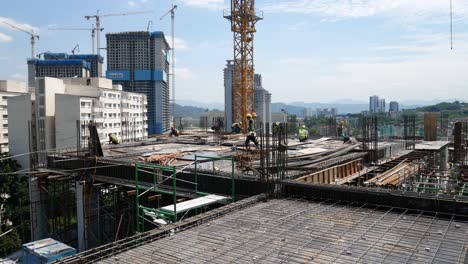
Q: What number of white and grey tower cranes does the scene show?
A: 4